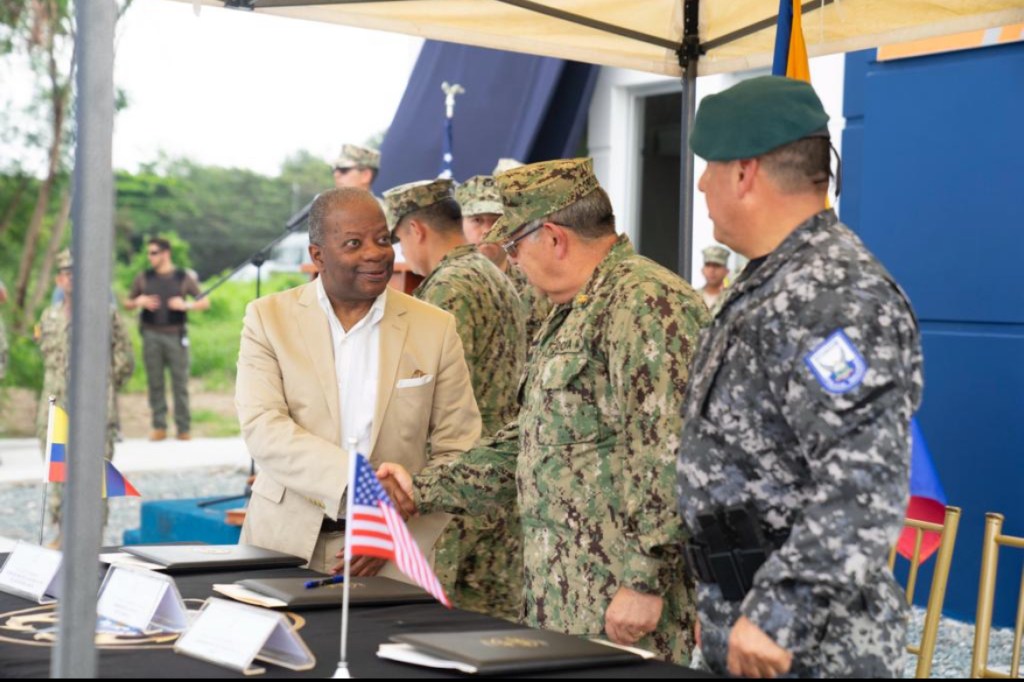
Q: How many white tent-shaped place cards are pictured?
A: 3